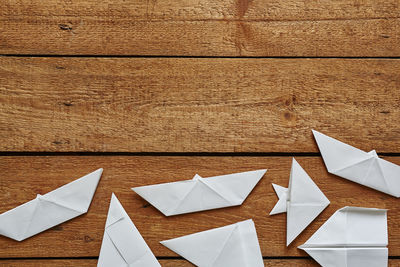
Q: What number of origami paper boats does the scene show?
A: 3